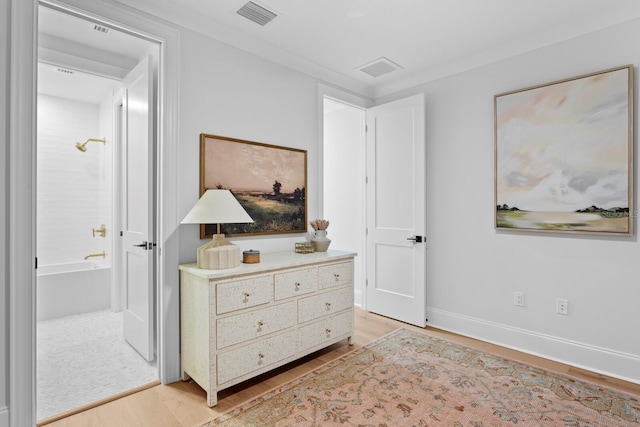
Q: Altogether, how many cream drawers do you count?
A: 7